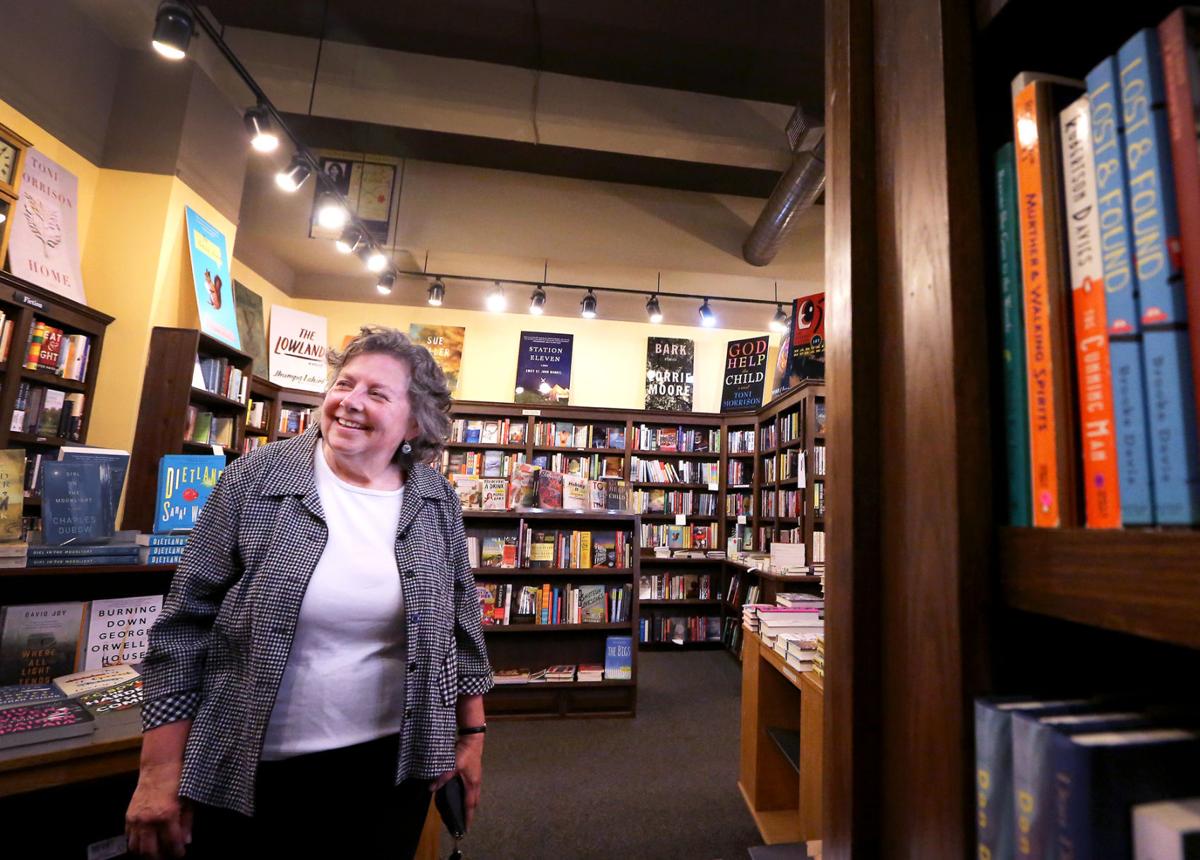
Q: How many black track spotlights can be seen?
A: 14